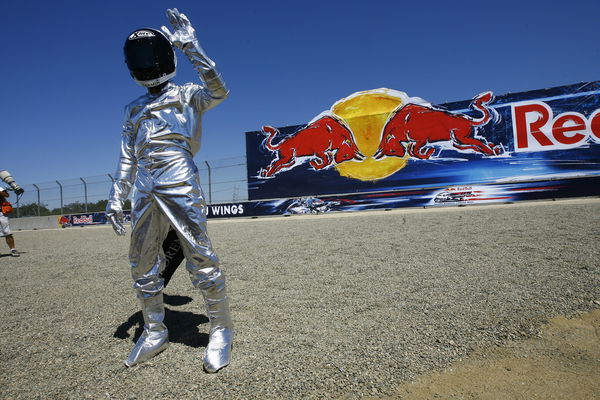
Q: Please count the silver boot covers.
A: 2